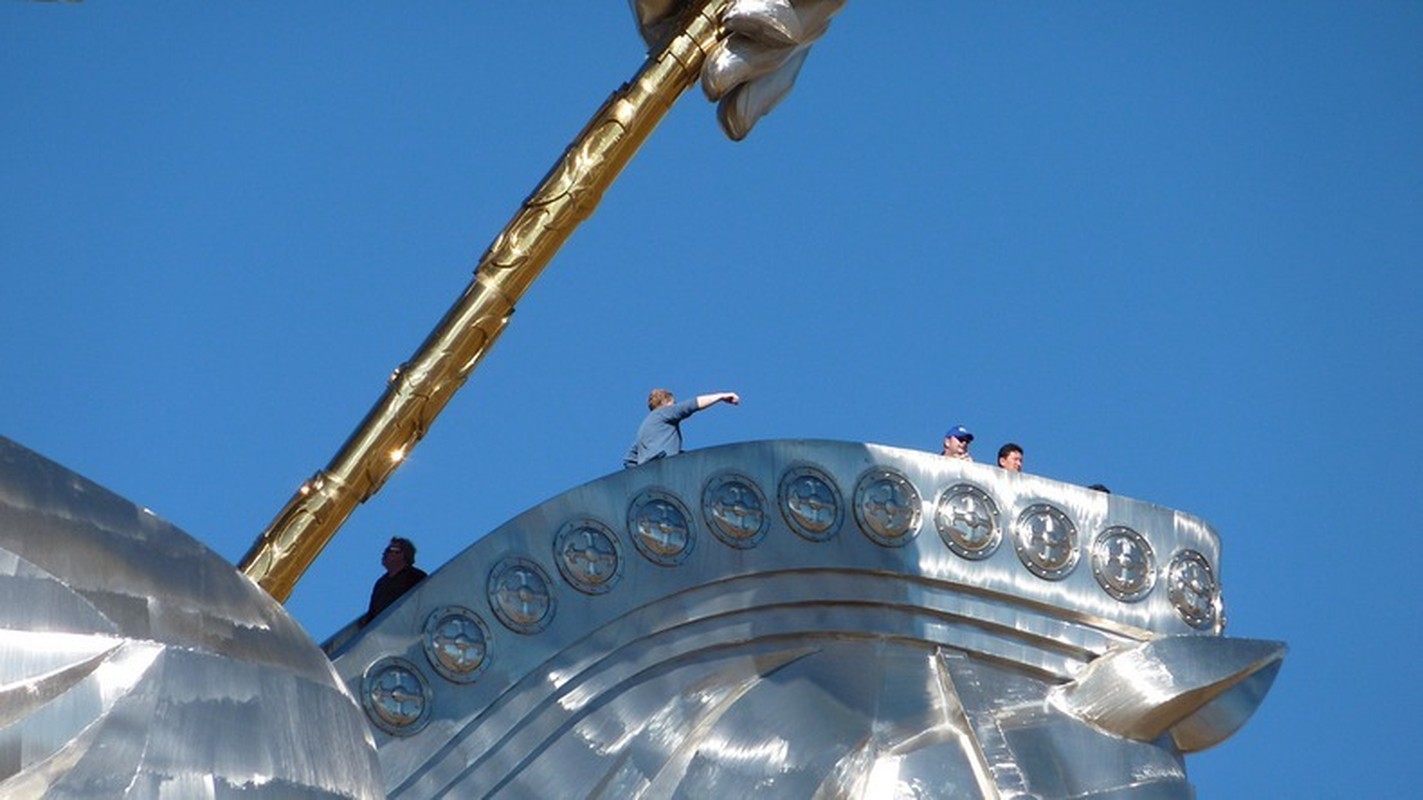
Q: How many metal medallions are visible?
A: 12